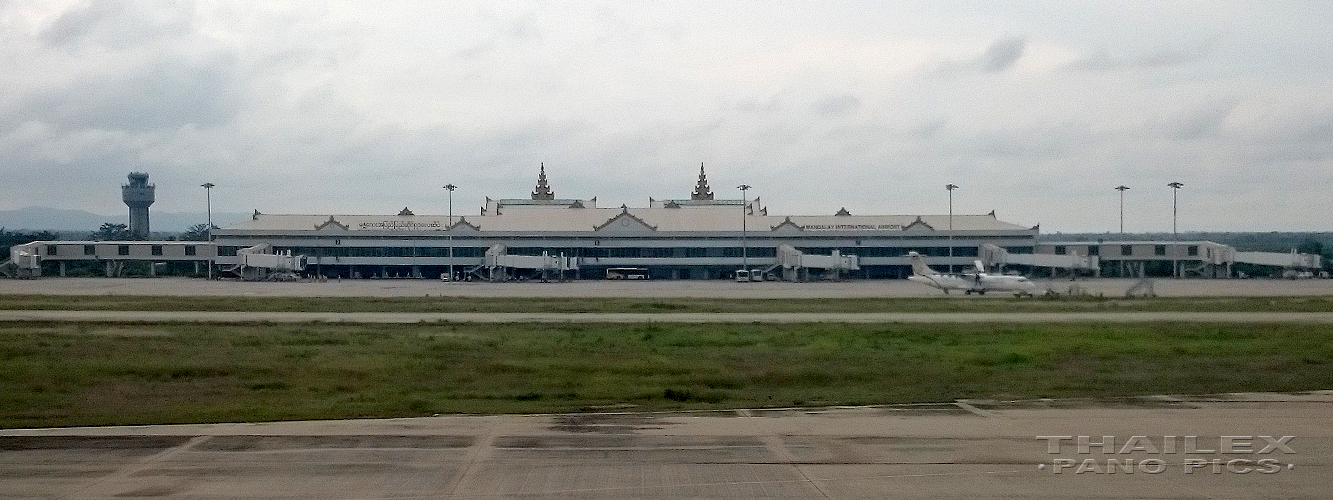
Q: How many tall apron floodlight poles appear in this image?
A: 6